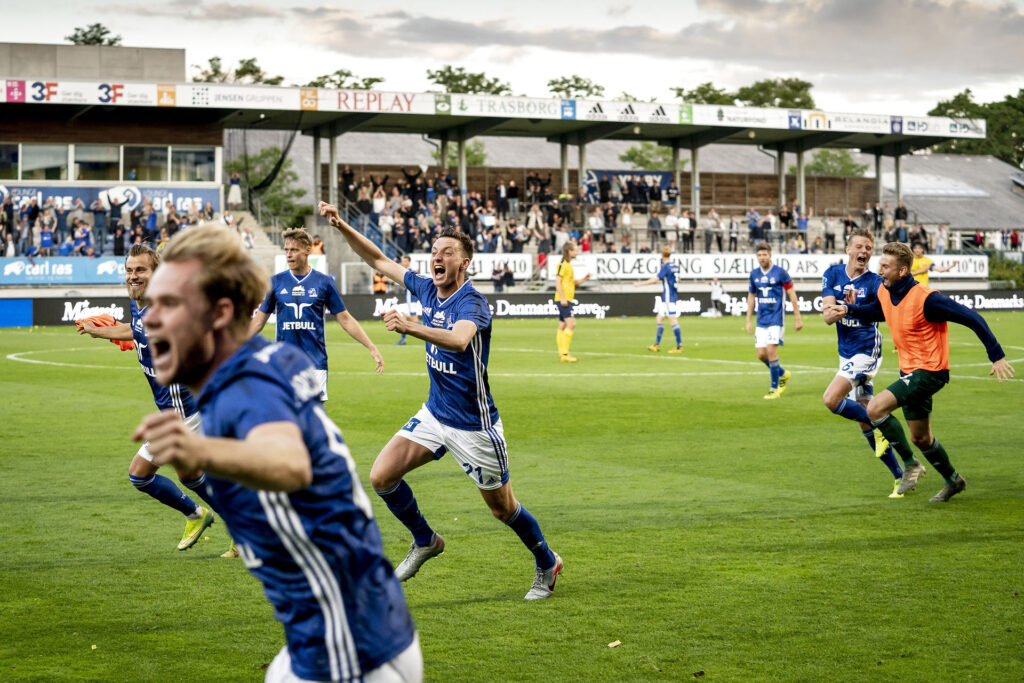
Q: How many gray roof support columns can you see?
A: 12